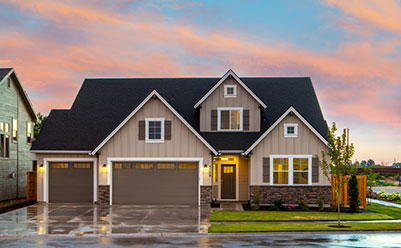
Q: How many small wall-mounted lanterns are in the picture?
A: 3